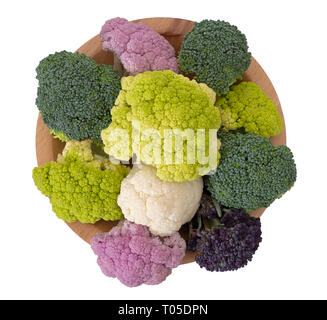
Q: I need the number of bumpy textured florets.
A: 10